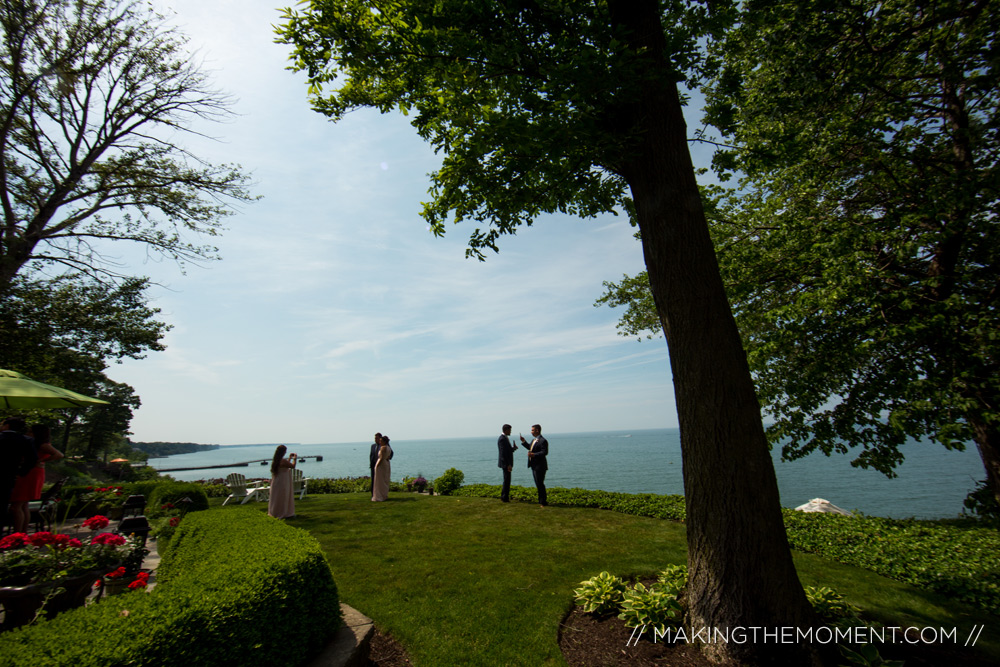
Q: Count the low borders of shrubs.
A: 2